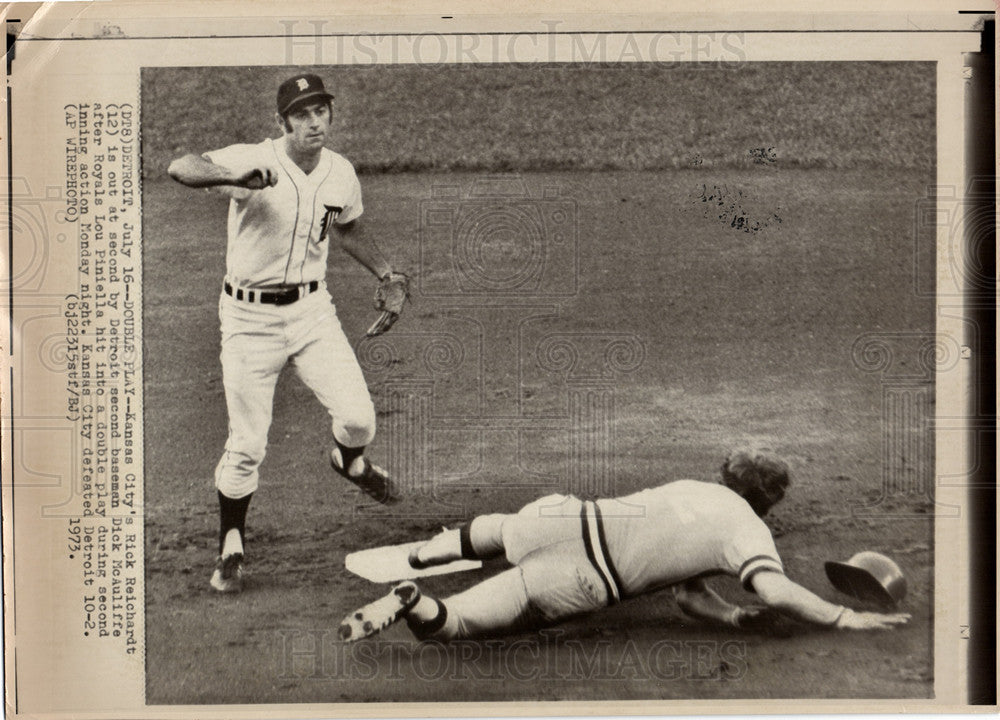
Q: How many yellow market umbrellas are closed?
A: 0